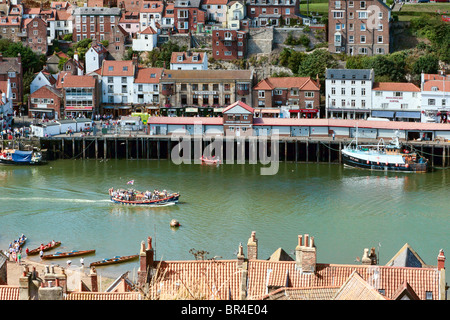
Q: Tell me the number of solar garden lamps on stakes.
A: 0